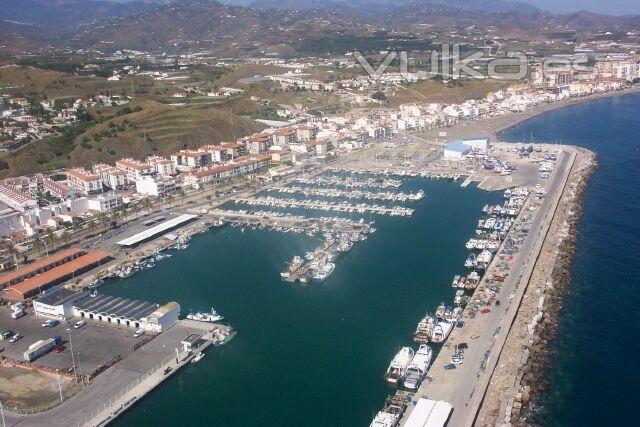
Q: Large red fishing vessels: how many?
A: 0